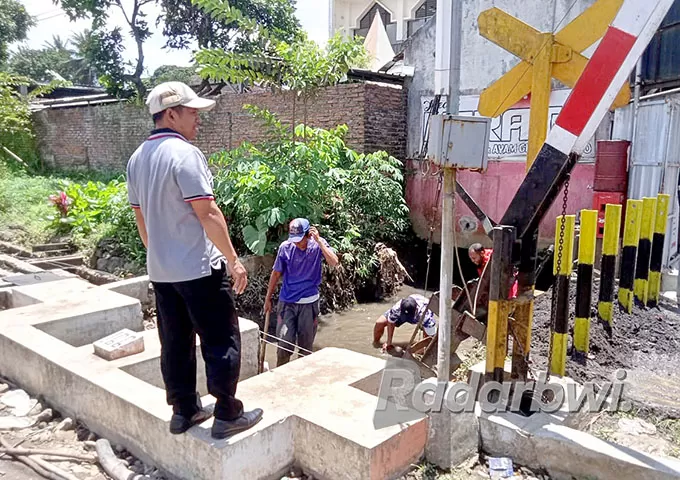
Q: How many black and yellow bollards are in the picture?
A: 6